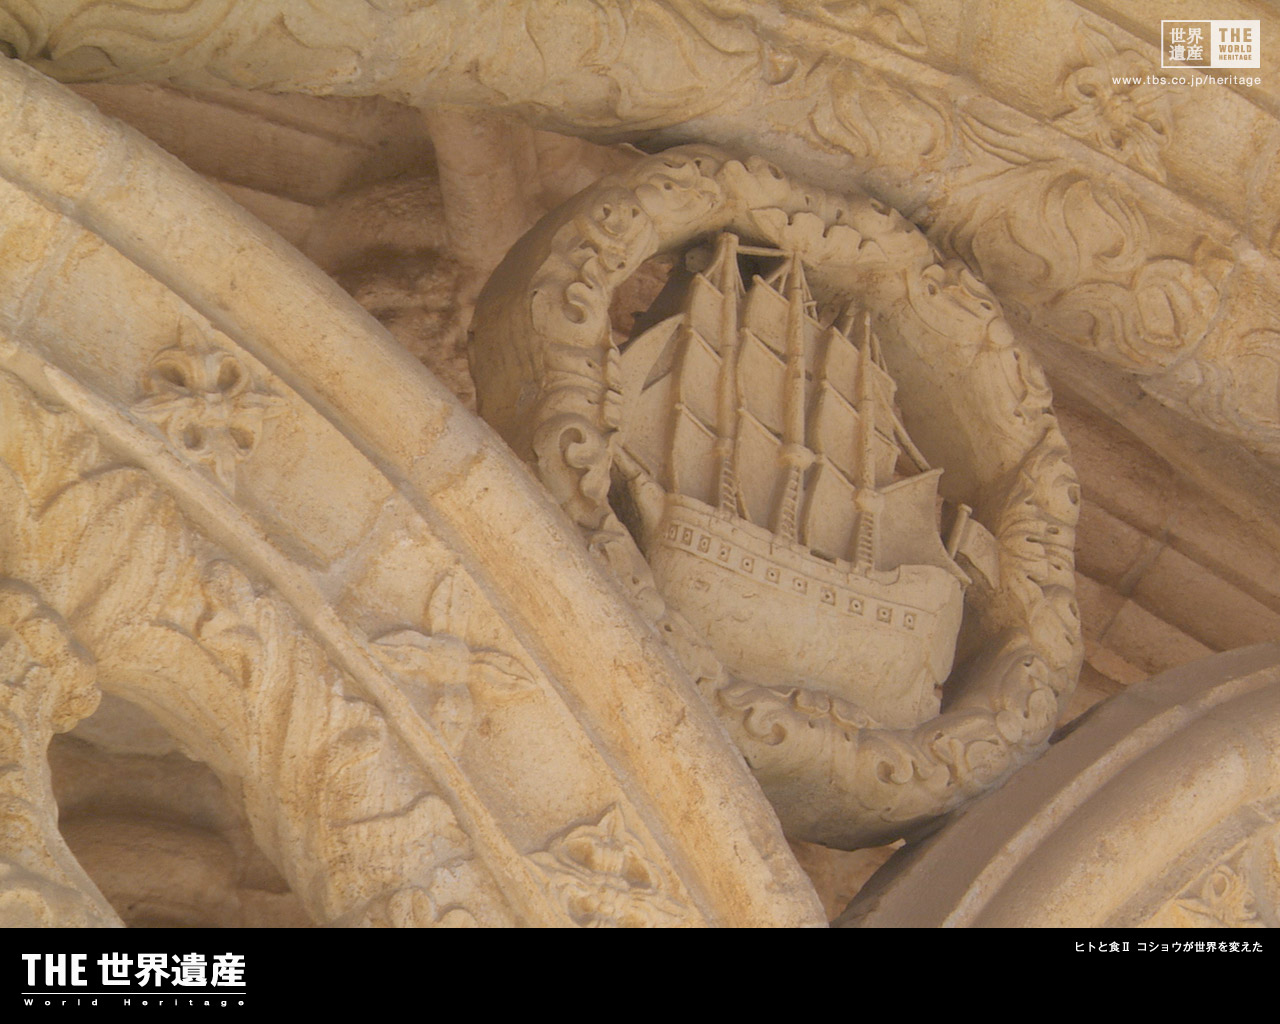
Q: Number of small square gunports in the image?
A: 11